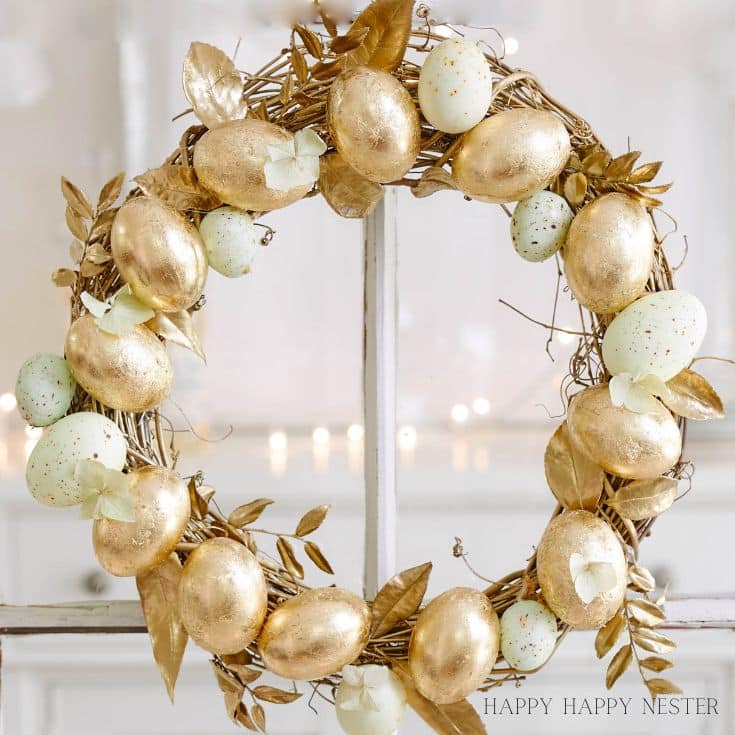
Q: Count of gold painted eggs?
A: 12